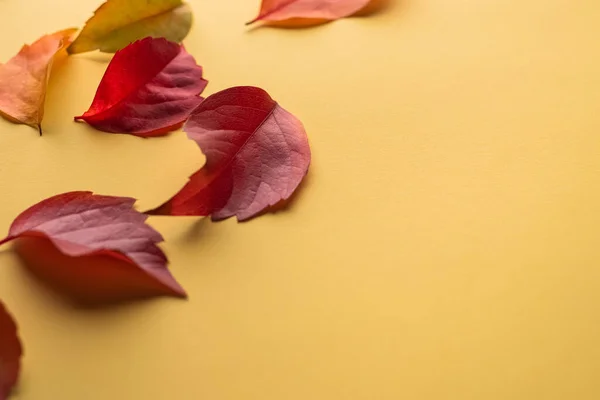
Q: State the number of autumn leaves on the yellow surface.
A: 7